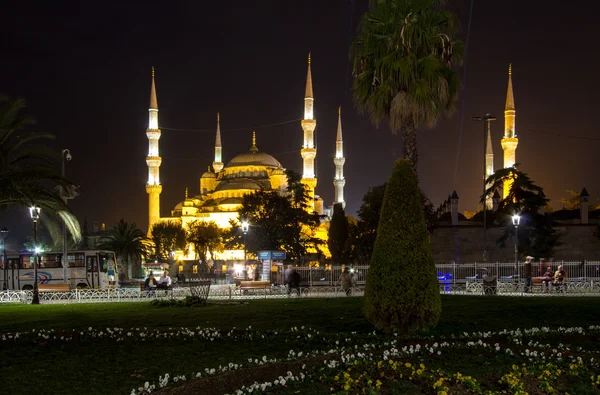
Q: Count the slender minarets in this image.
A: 6